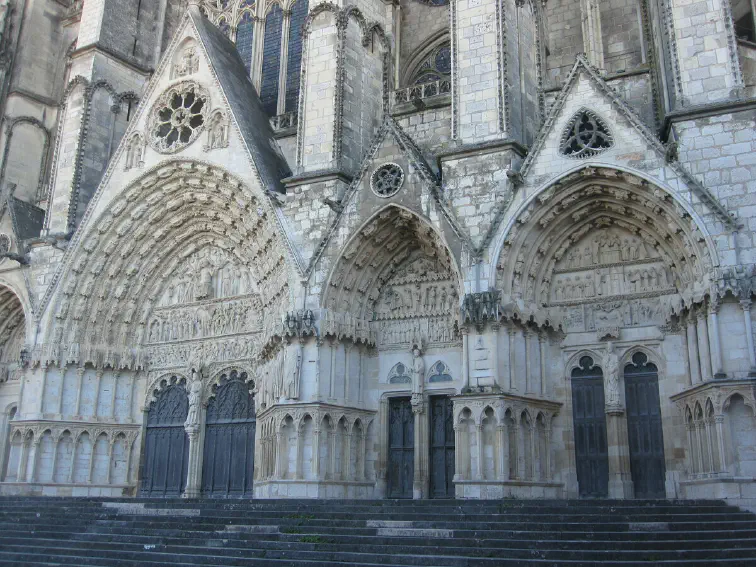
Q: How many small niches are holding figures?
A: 3